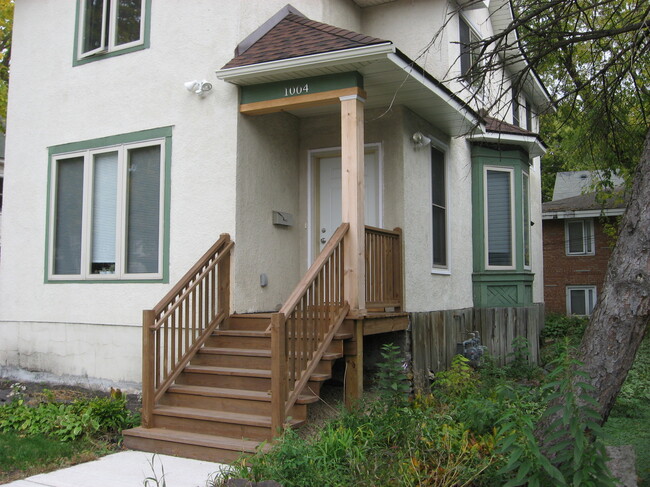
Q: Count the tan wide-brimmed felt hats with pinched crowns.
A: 0